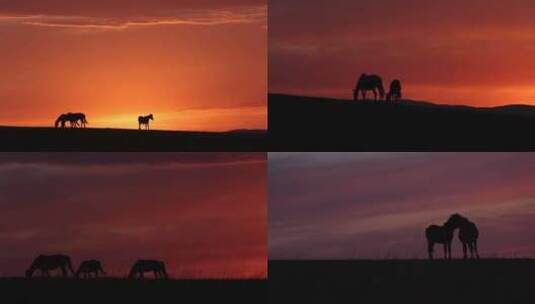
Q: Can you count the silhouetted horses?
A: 10